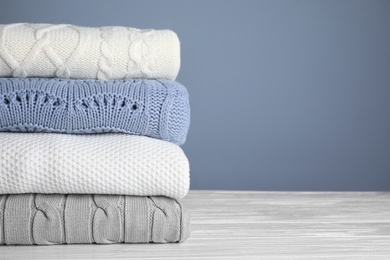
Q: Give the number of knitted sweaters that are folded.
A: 4